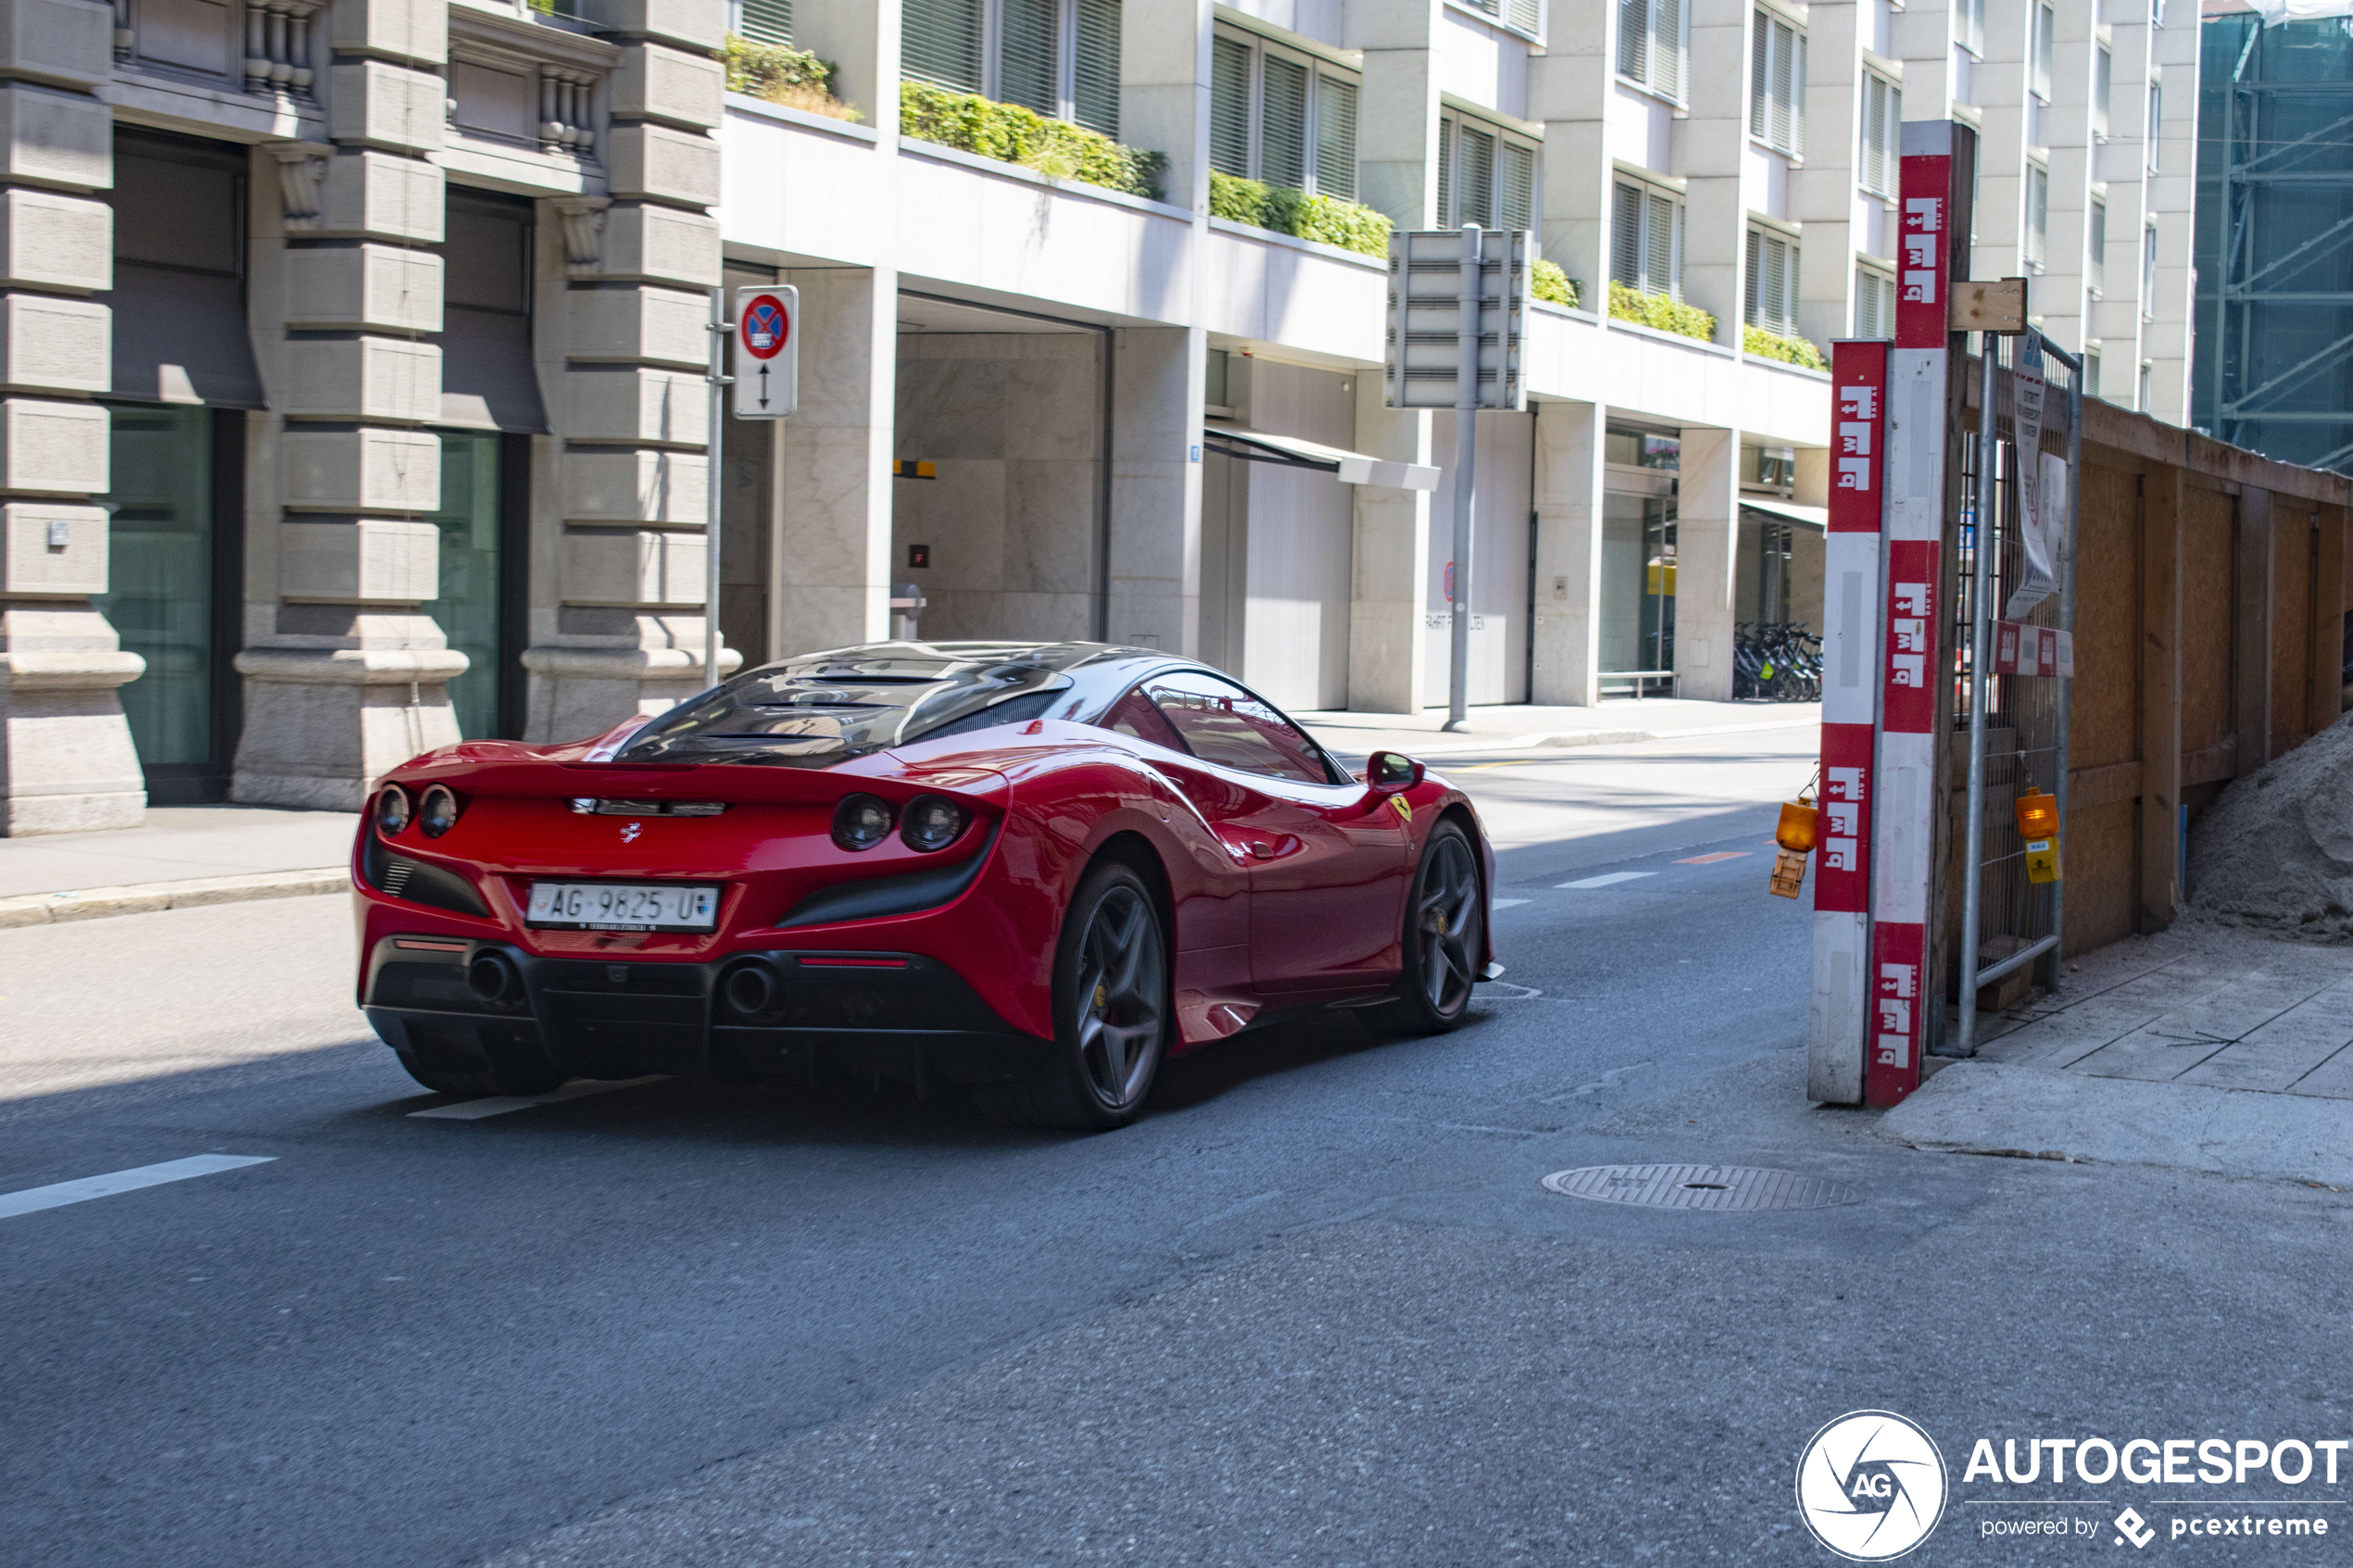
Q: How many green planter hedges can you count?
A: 6